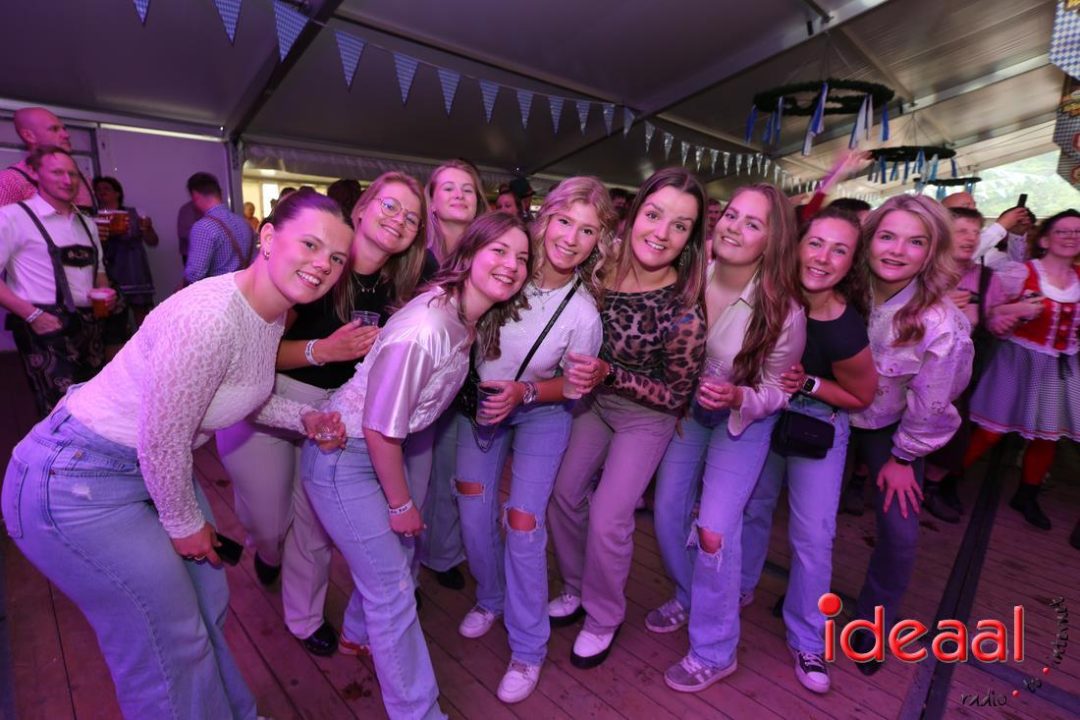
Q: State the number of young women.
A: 9